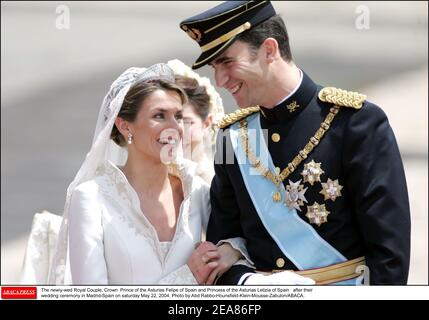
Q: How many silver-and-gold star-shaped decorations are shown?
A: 4